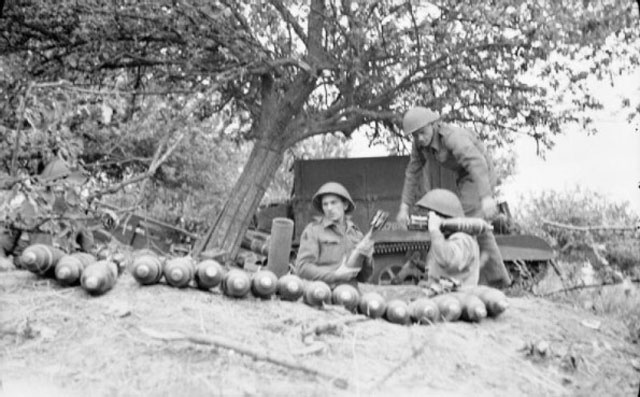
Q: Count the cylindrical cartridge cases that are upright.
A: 1